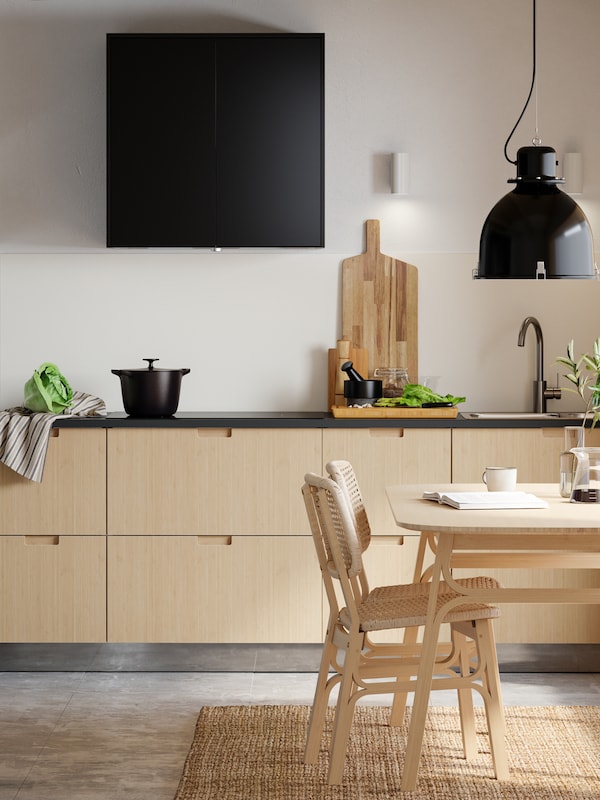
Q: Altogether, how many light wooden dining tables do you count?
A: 1